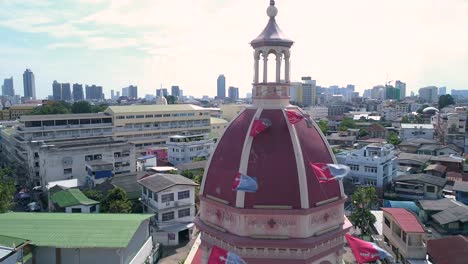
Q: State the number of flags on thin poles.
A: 6